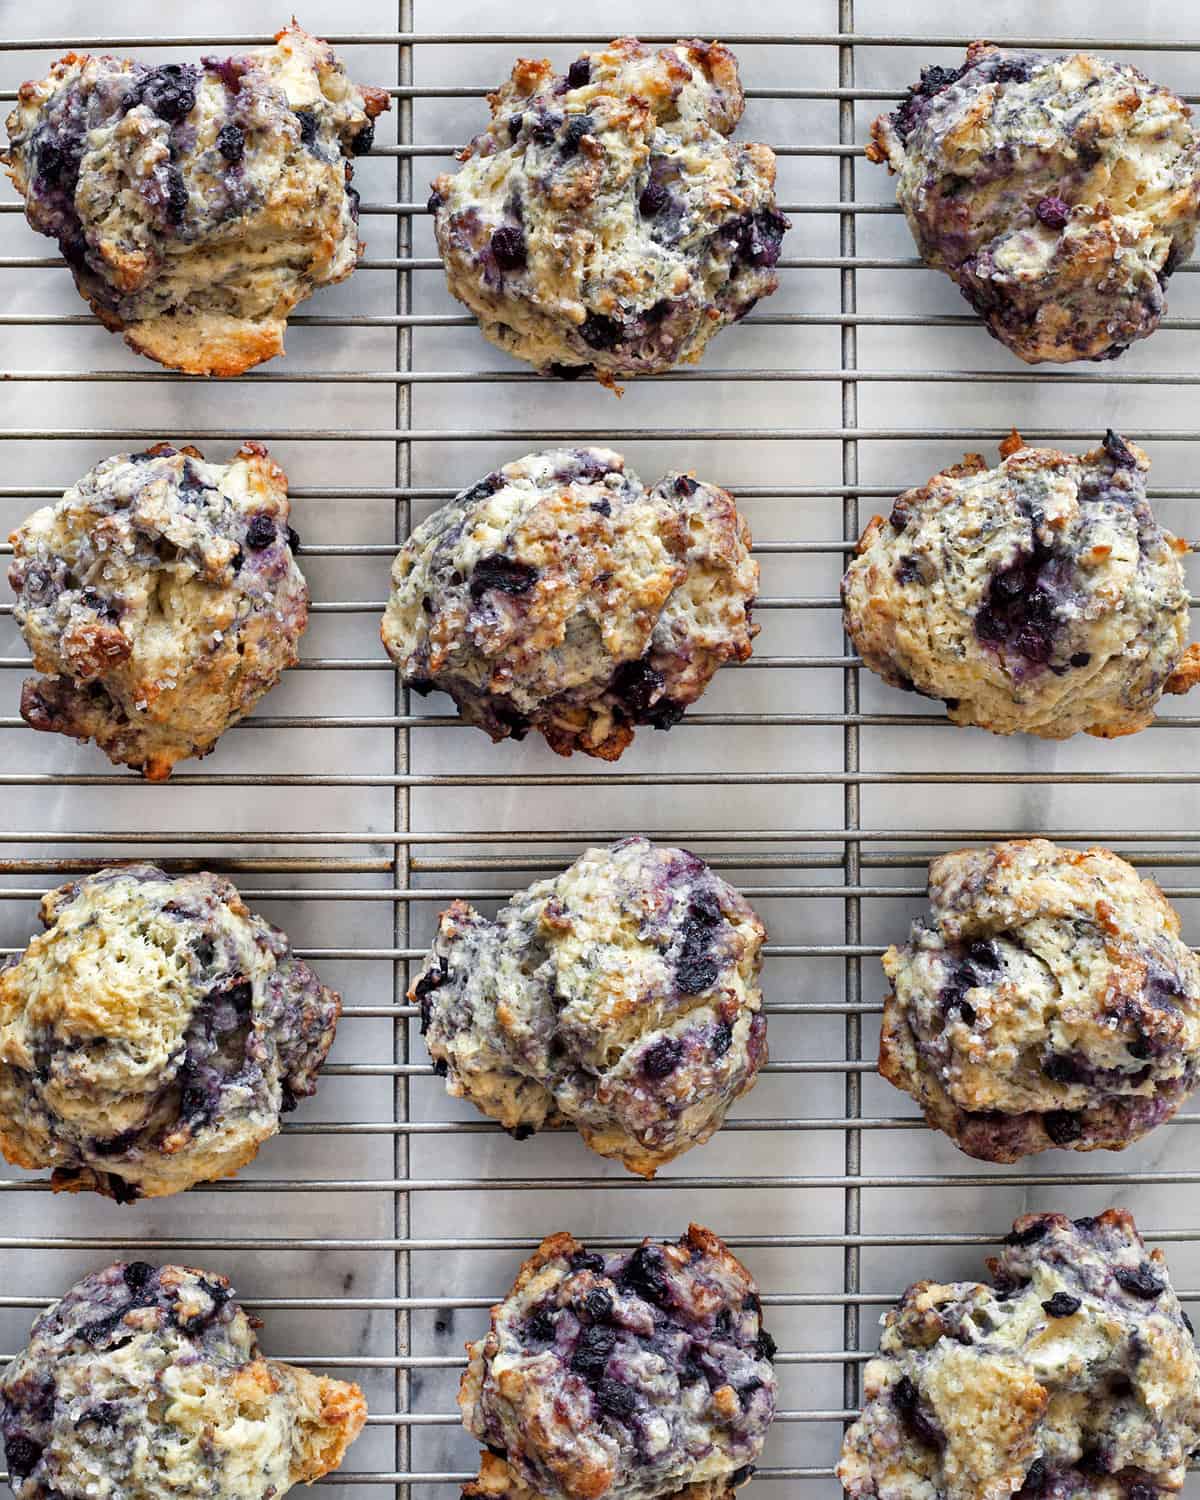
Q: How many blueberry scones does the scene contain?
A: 12